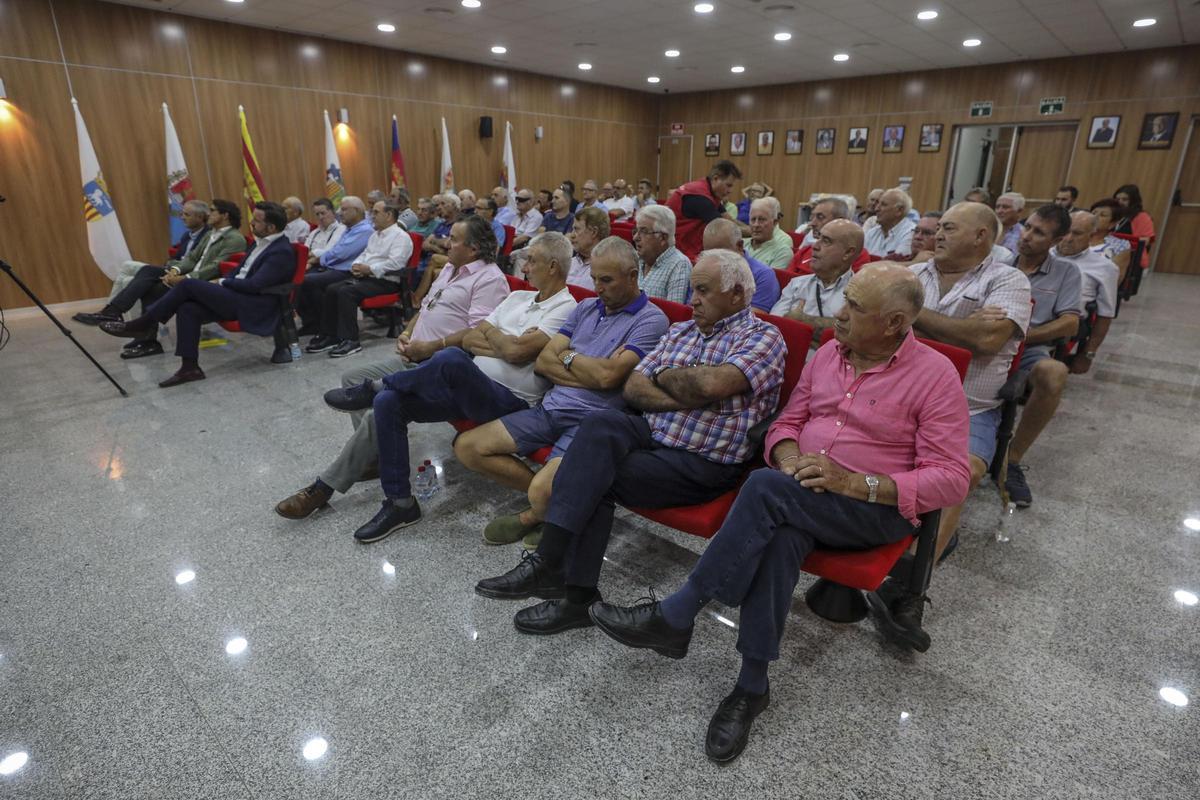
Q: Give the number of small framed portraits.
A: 10